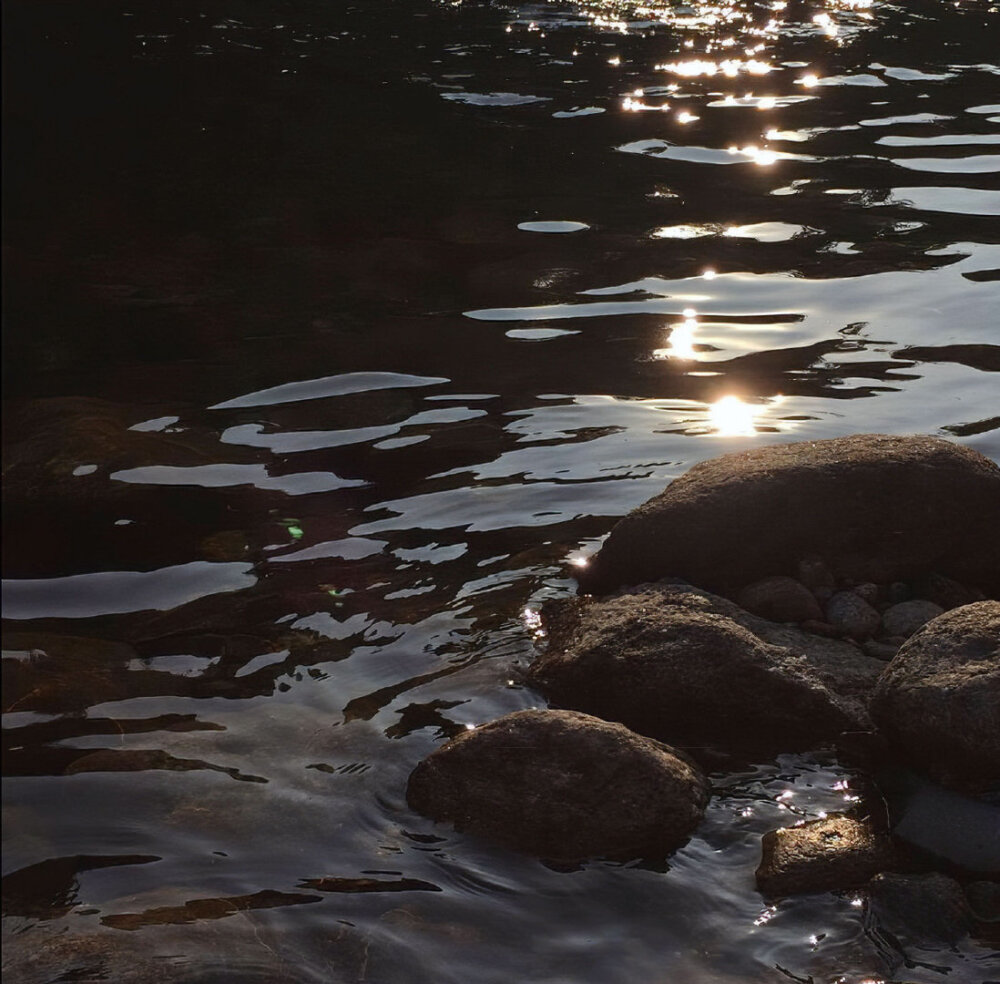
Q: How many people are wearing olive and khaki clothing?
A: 0